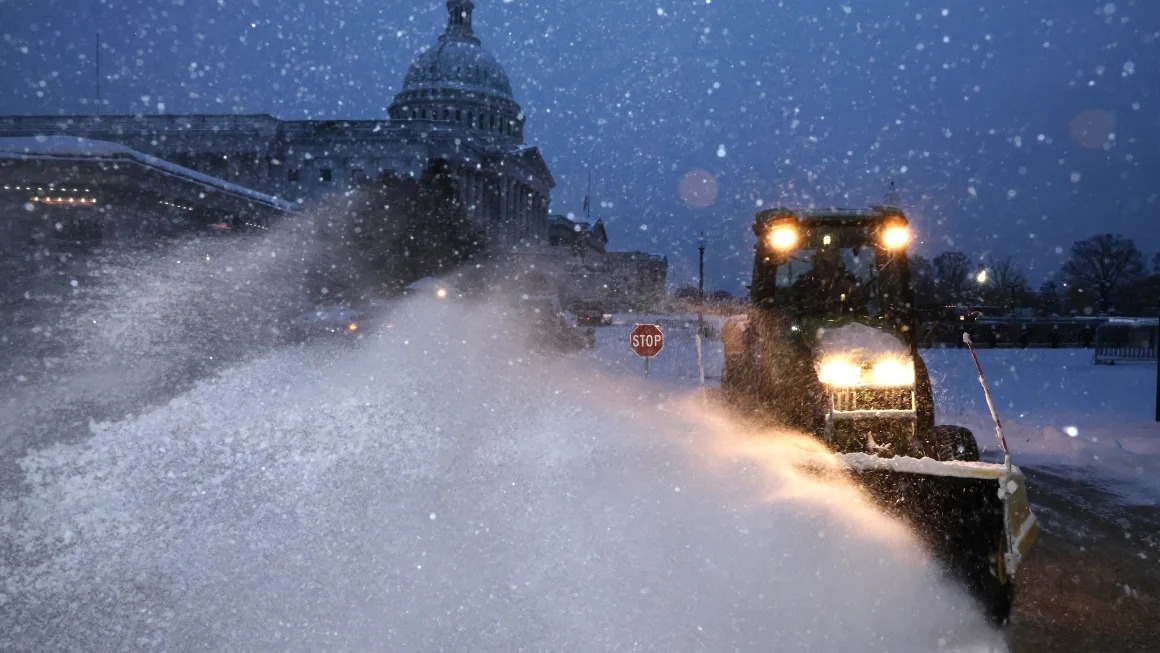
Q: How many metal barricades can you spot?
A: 1